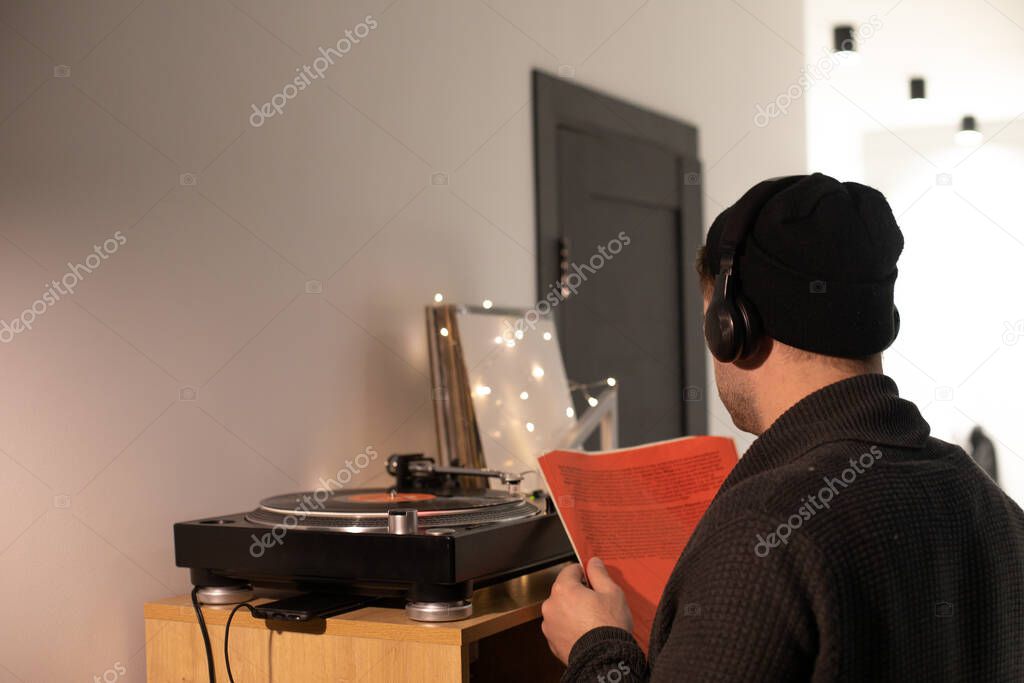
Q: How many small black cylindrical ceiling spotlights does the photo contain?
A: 3